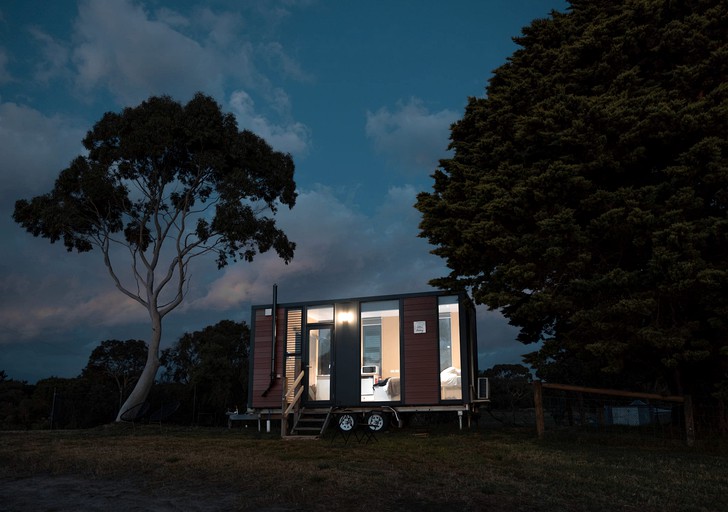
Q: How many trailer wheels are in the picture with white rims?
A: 2